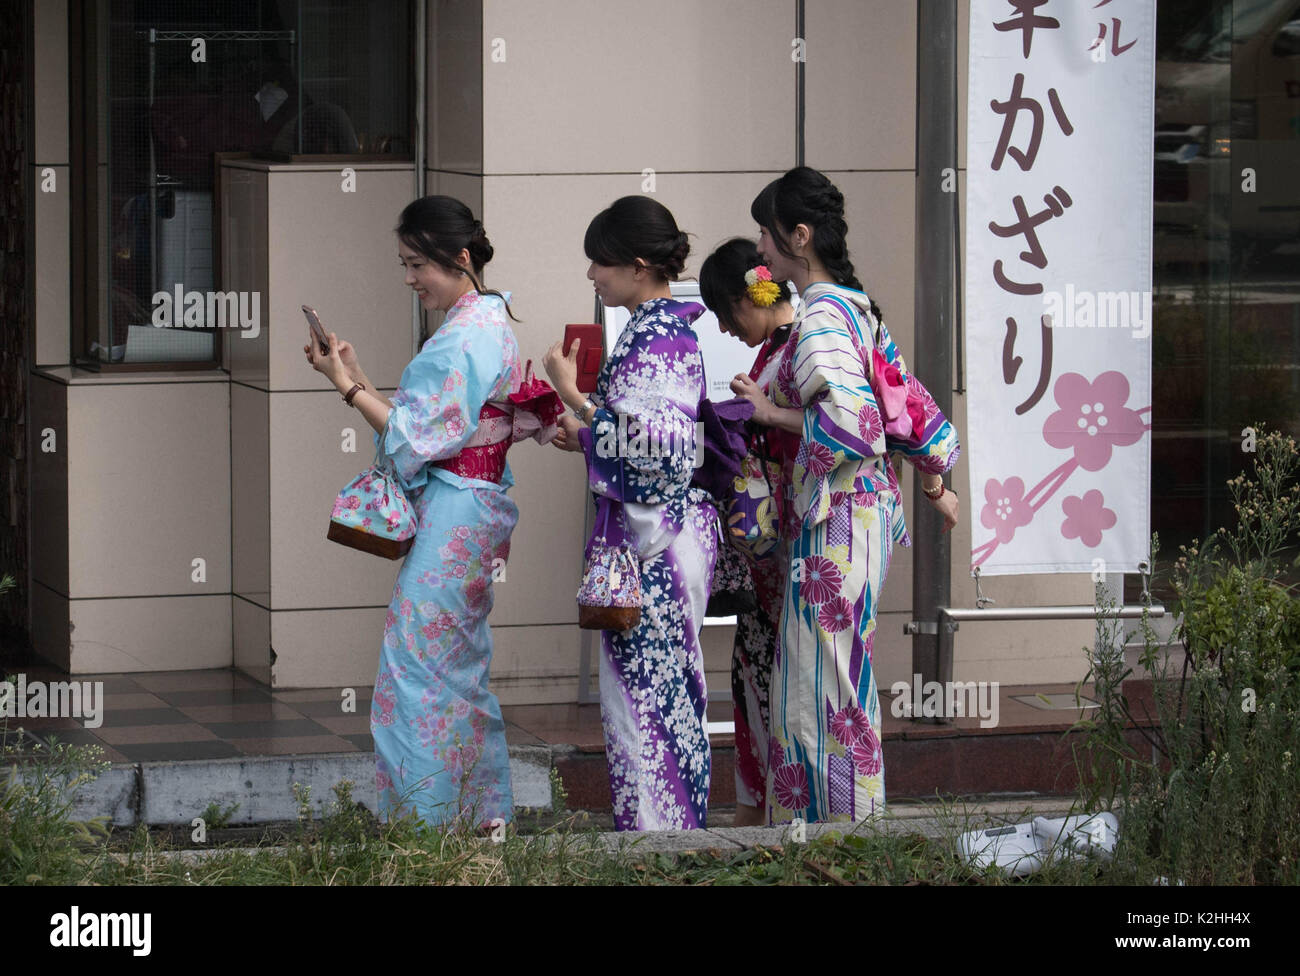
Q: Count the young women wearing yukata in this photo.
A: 4